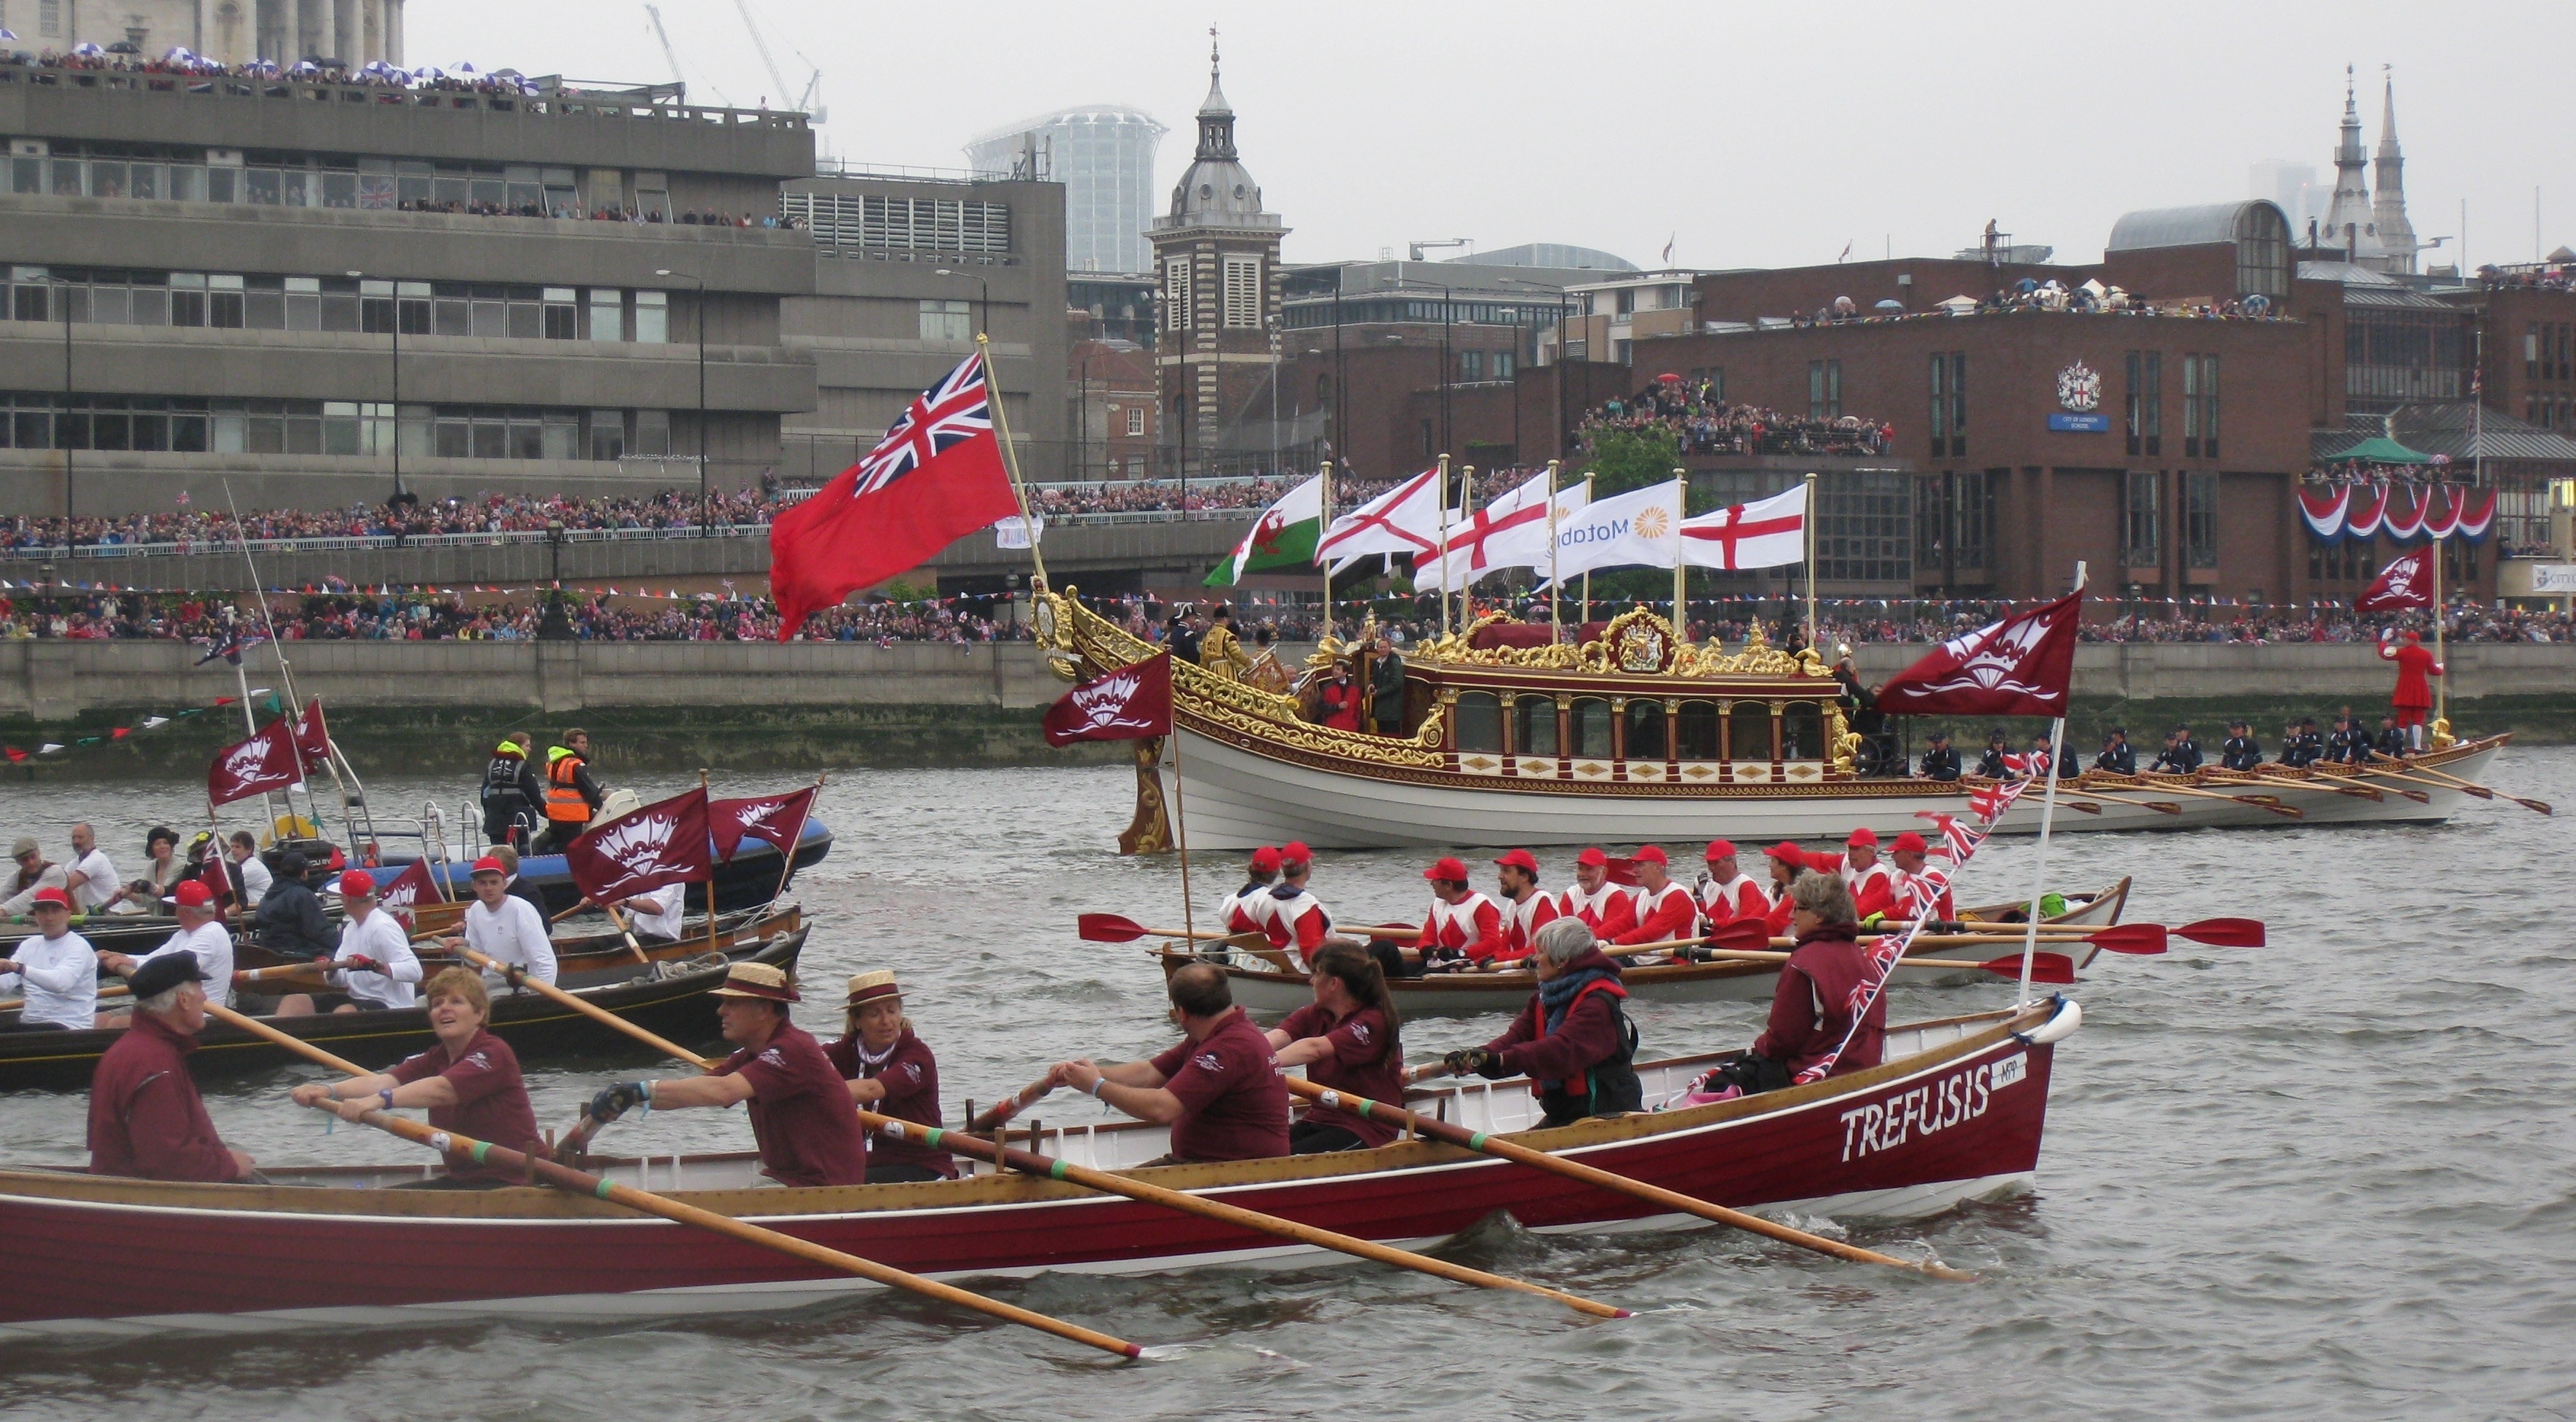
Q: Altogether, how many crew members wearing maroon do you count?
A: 8